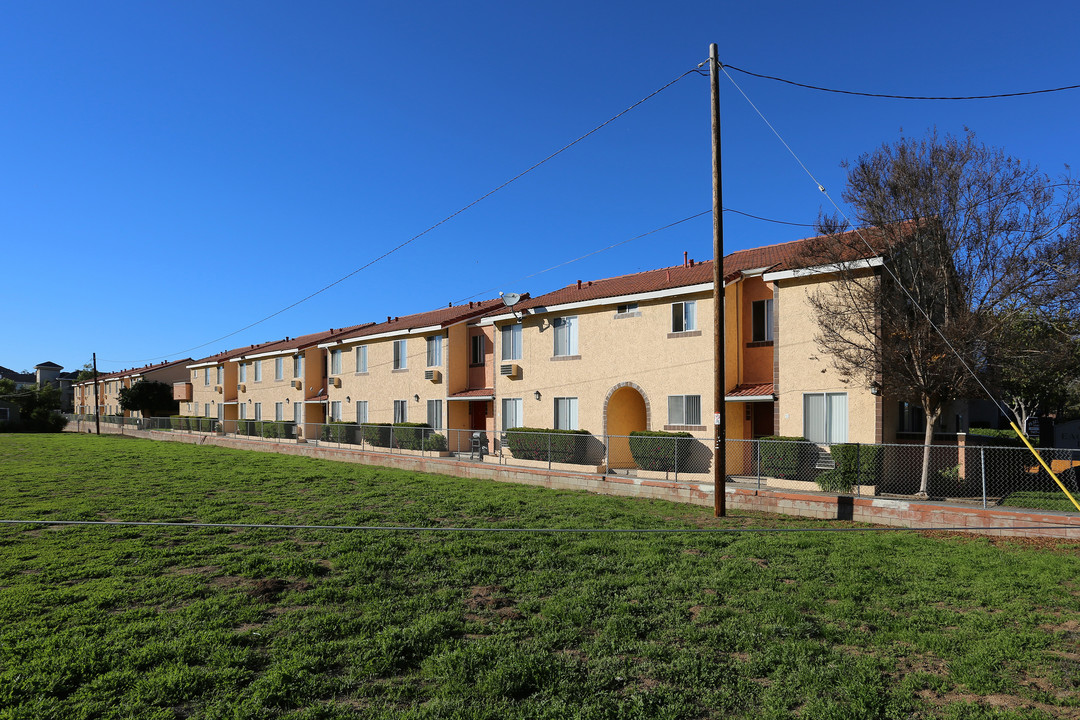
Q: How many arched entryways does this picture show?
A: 1